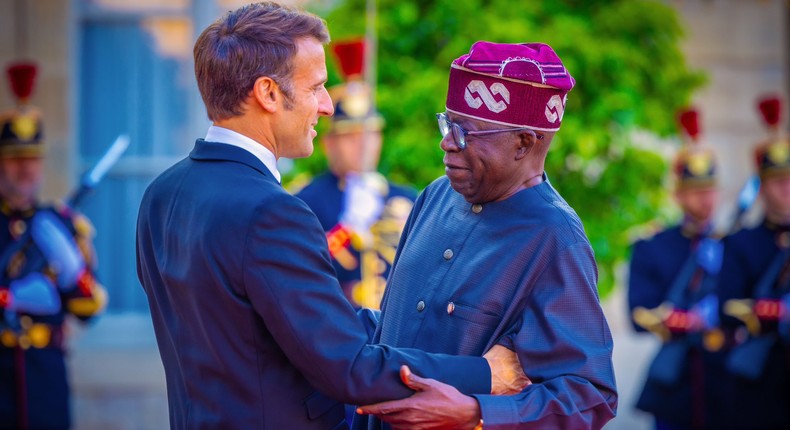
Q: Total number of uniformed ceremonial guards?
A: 4